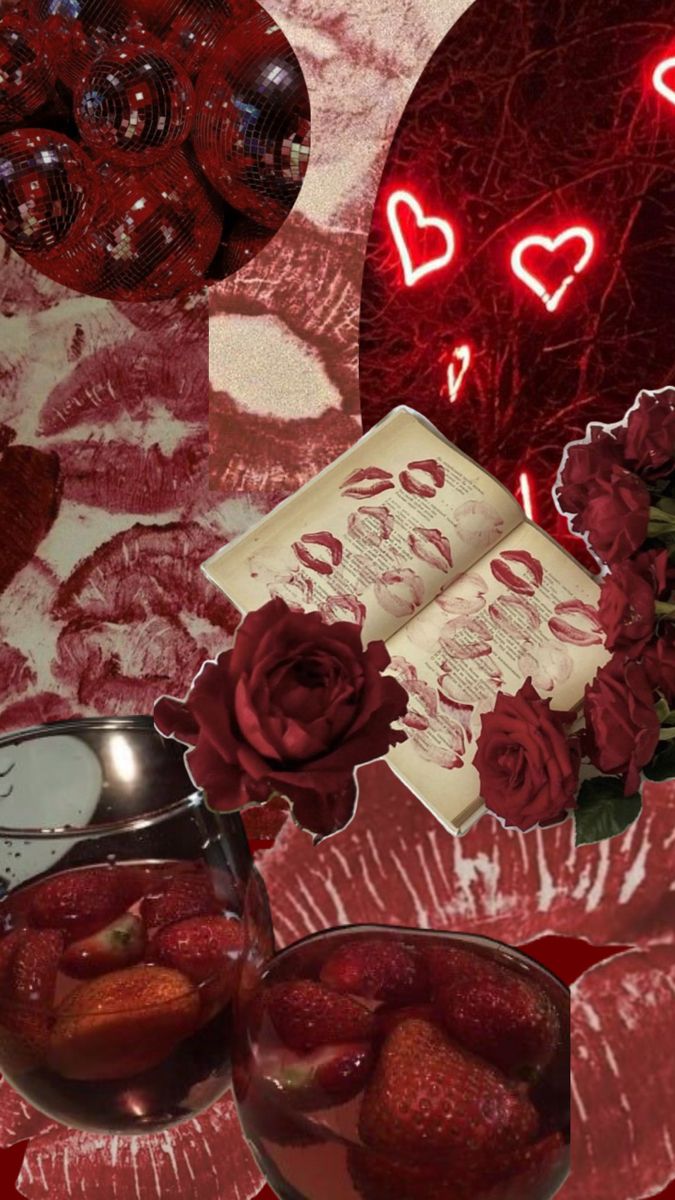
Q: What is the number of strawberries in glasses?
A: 11